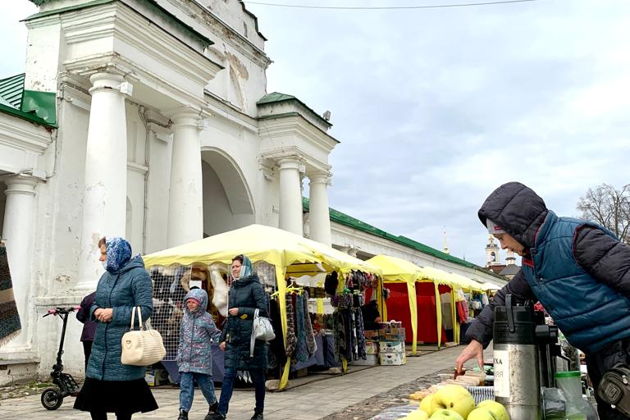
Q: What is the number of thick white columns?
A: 5